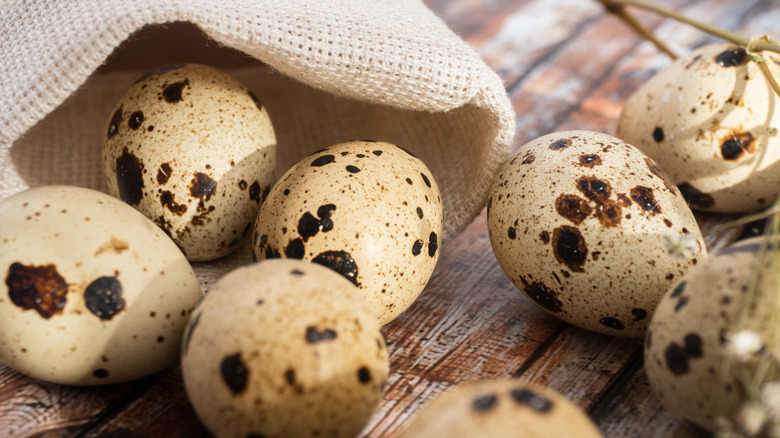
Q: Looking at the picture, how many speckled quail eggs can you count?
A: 8